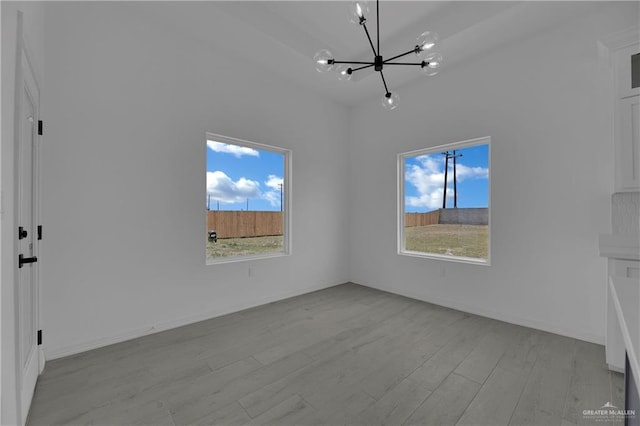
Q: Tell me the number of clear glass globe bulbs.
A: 6